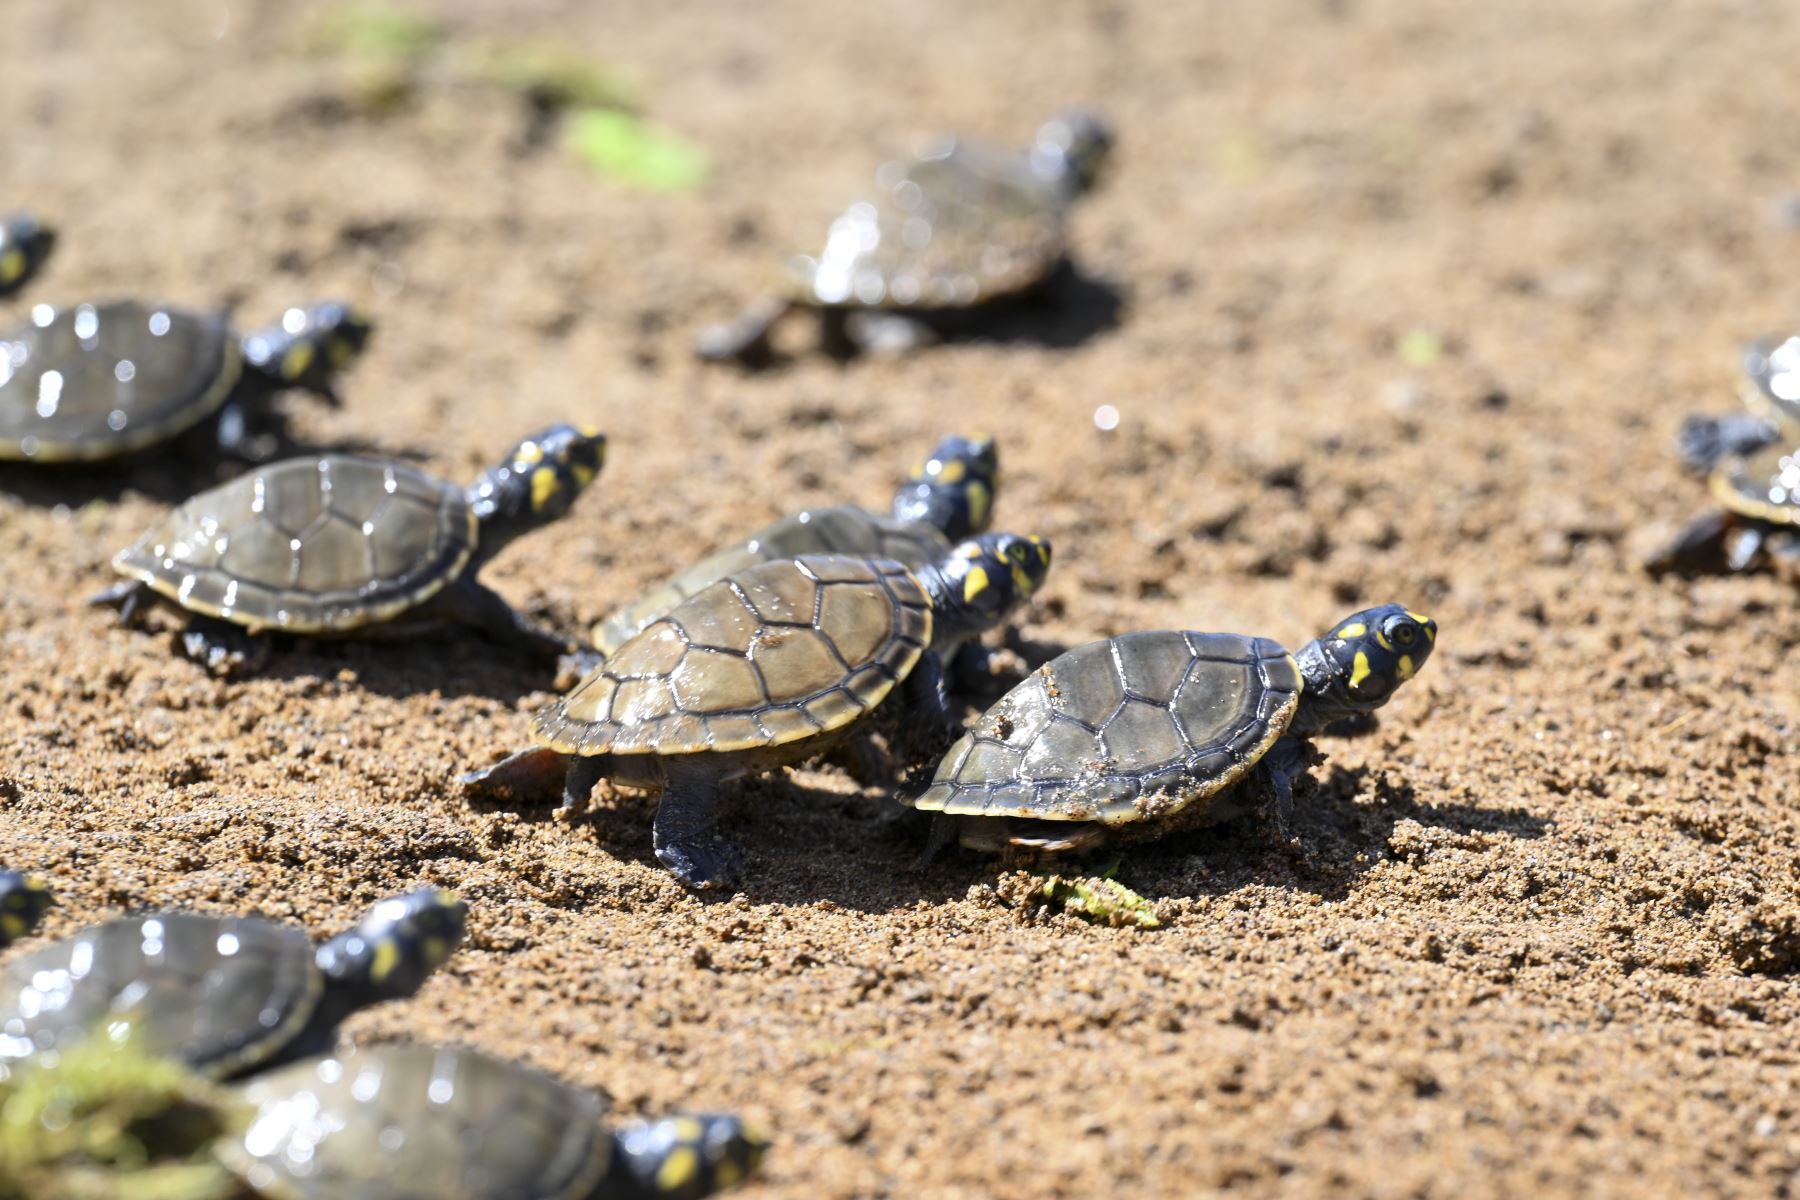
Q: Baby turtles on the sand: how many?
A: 12